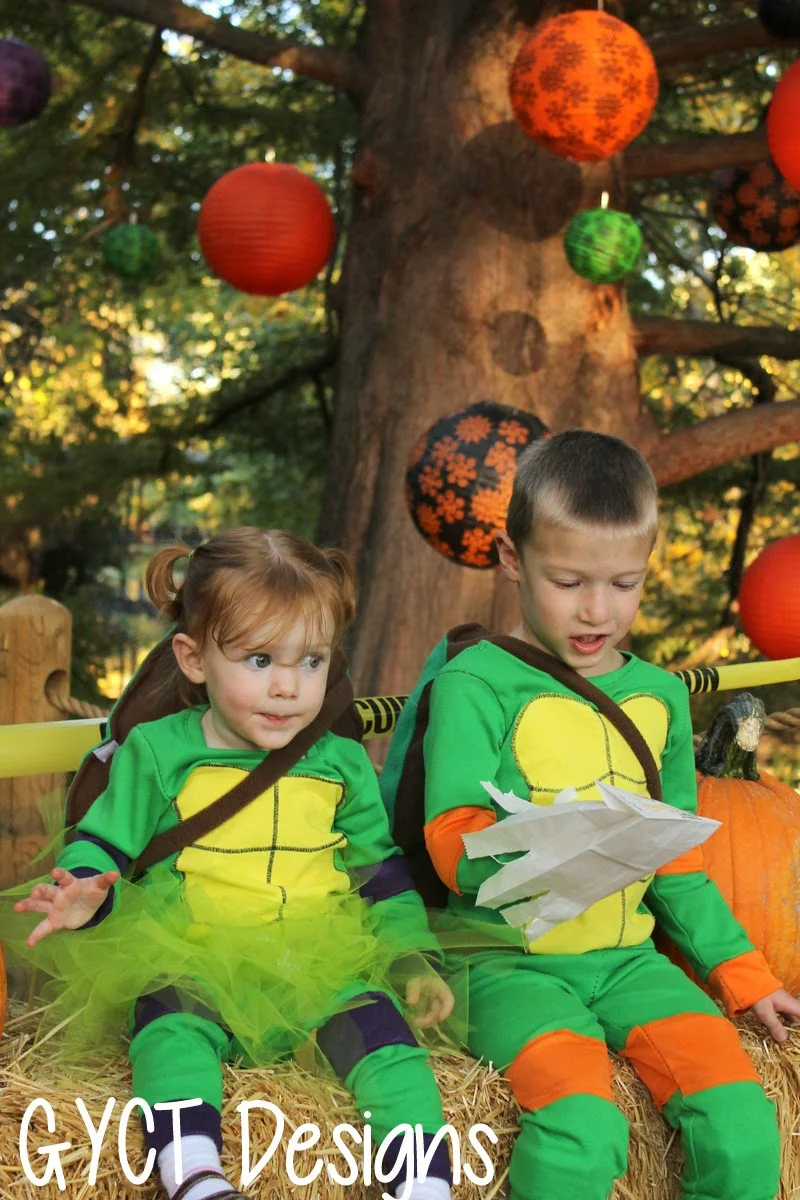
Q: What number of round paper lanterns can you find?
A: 10